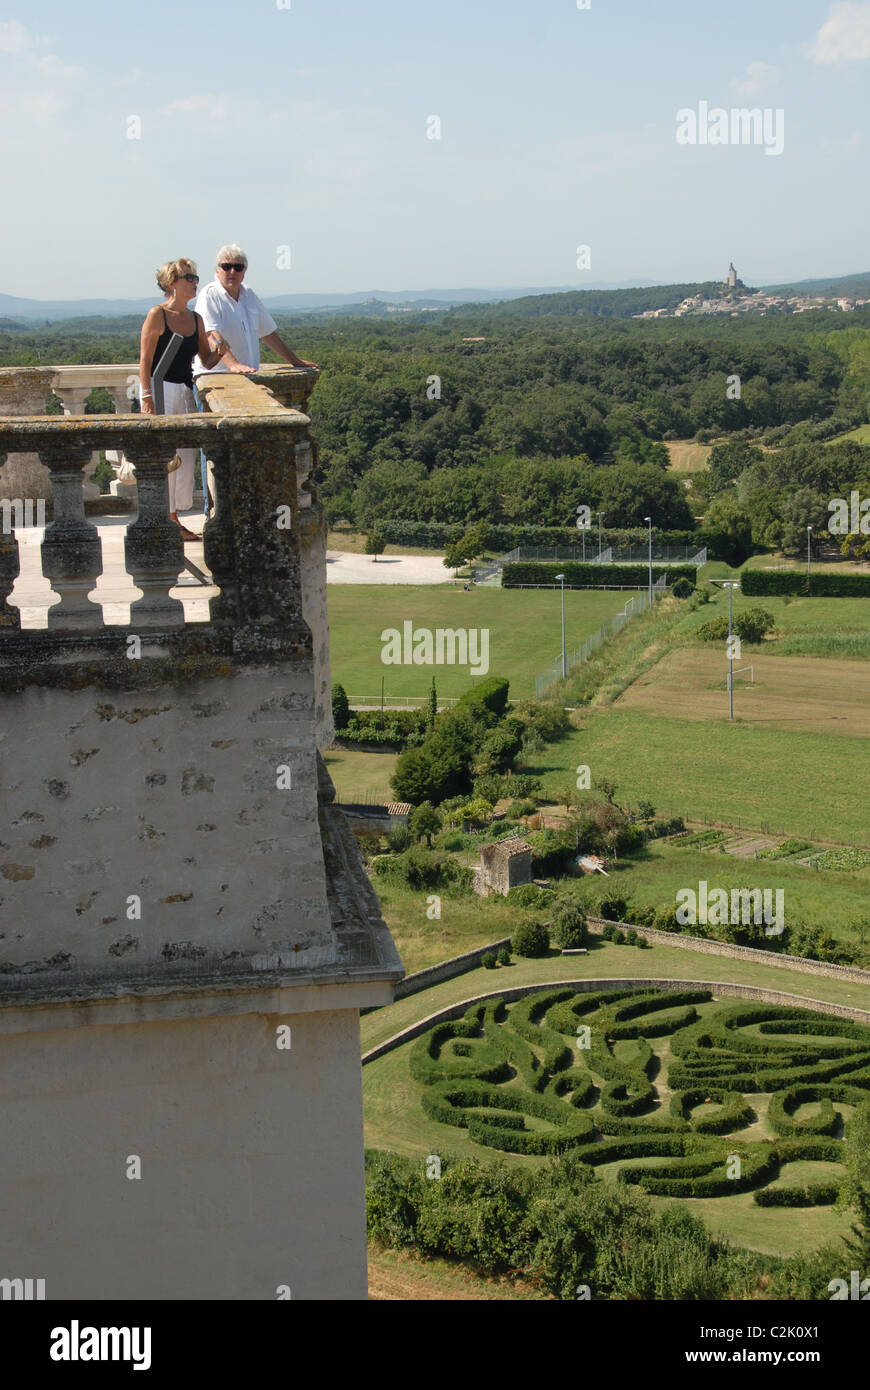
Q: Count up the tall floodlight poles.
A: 6